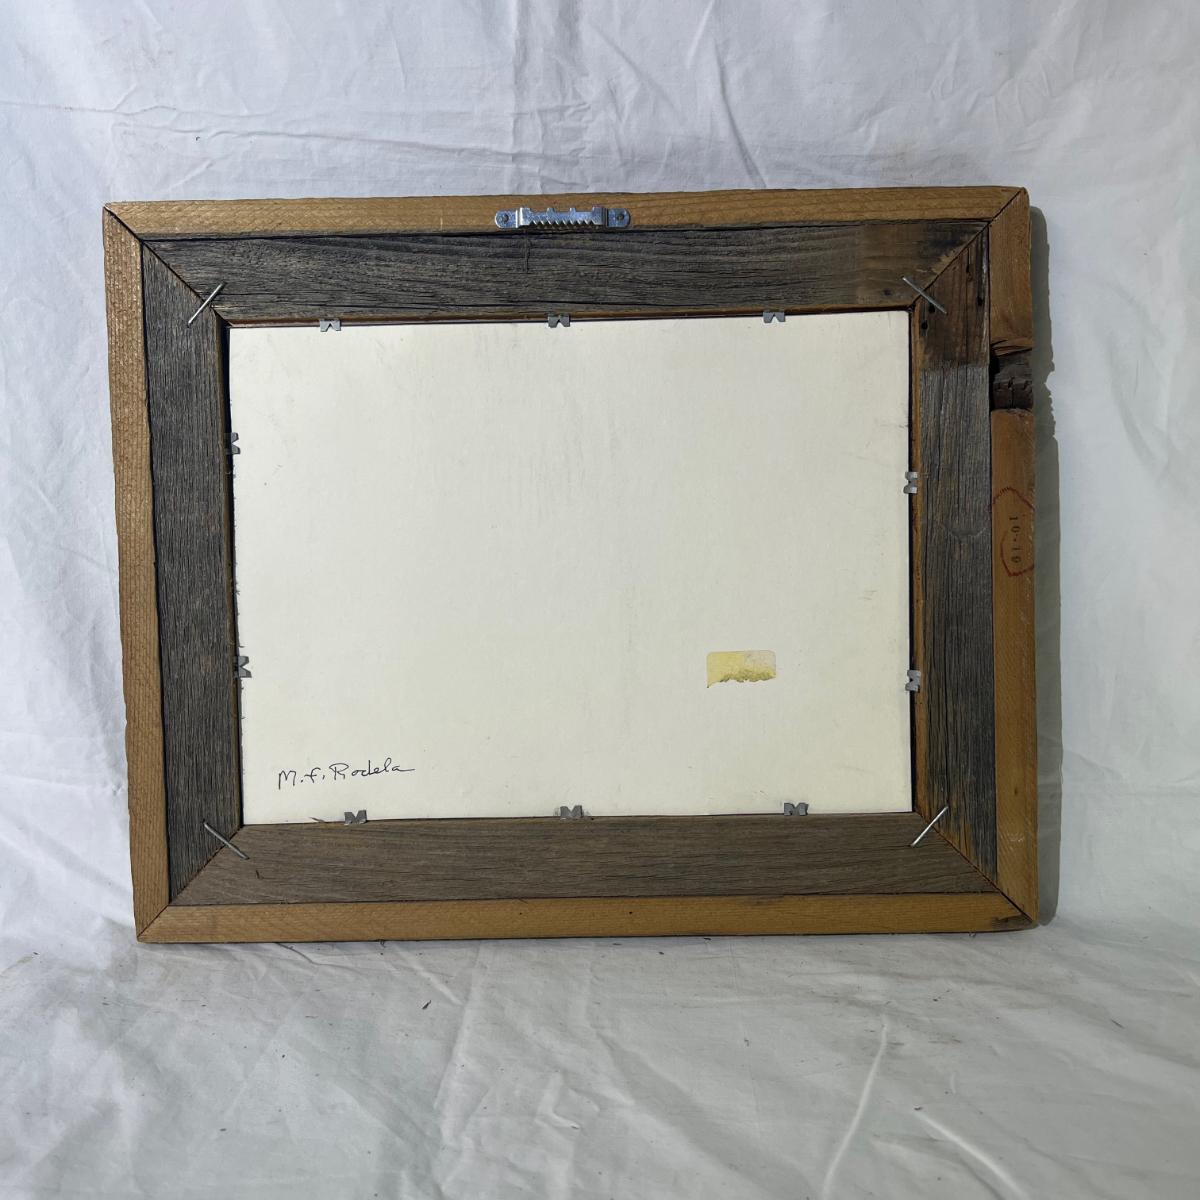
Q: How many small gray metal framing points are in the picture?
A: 10